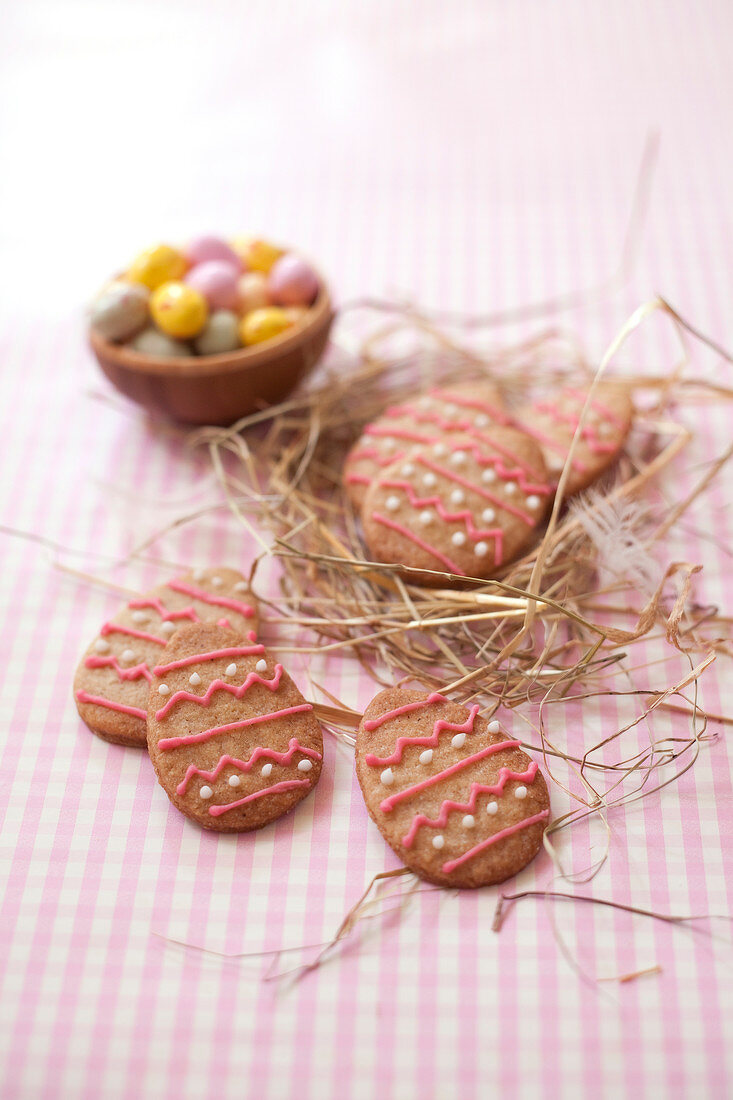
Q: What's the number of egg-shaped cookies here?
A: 6